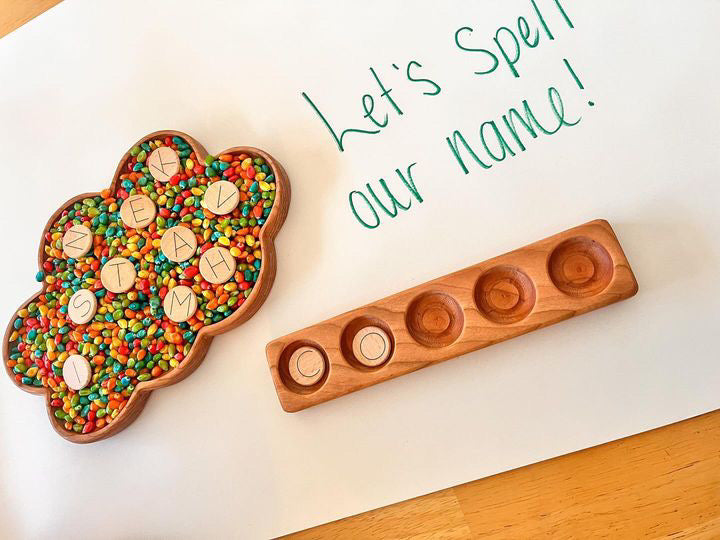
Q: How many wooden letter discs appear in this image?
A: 12